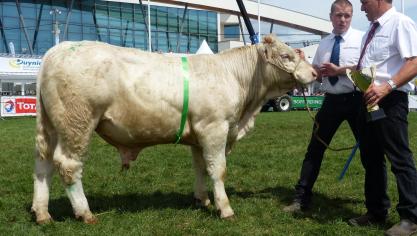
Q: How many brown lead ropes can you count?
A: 1